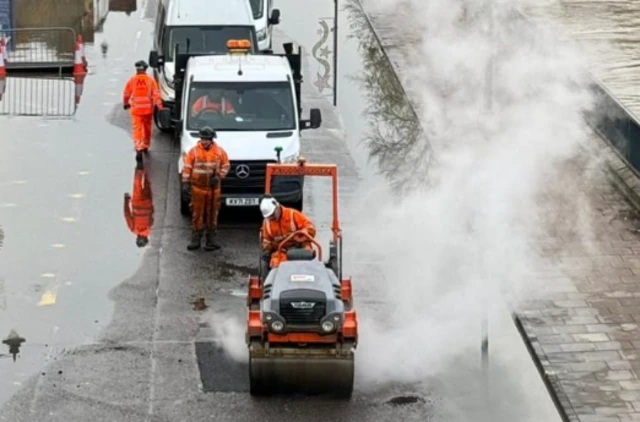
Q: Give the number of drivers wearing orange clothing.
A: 2